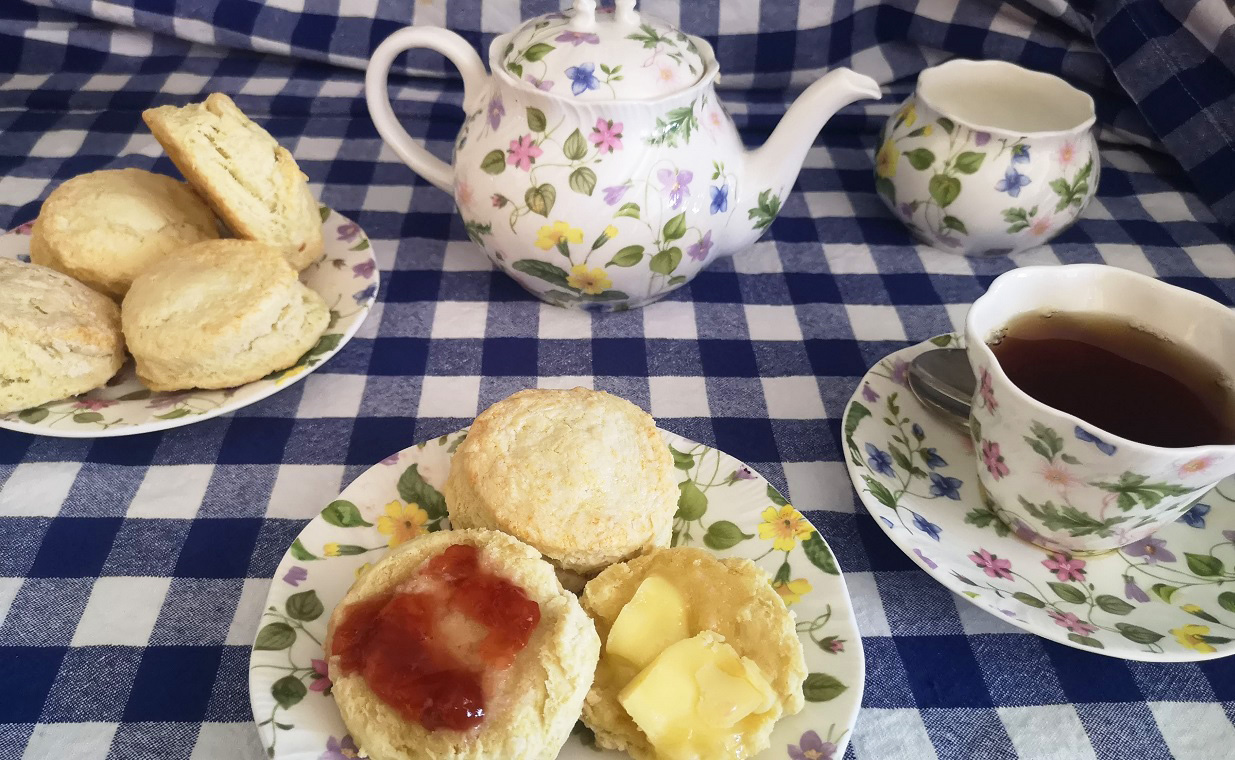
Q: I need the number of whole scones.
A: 5